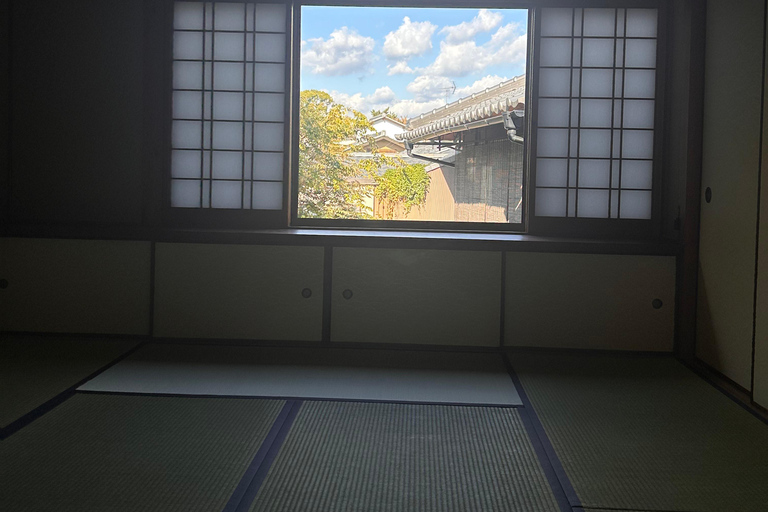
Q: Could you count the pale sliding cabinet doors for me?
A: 4